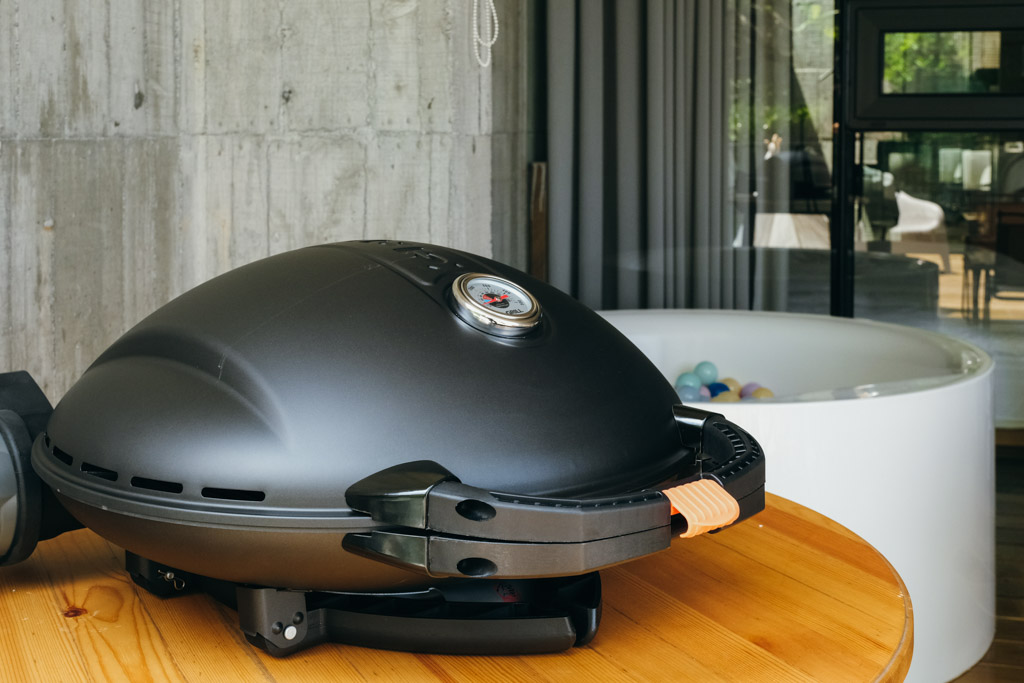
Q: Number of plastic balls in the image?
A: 9